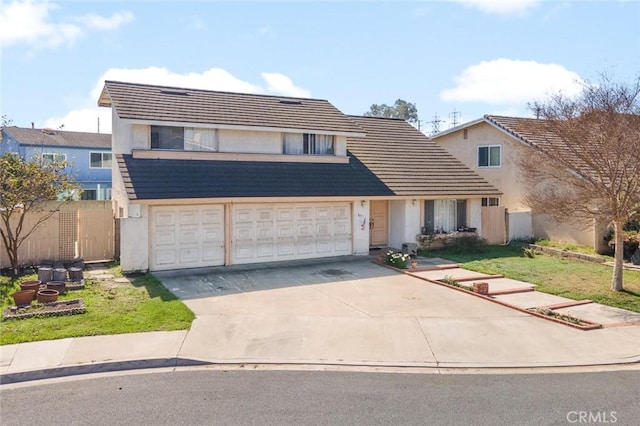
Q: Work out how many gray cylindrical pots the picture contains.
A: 3